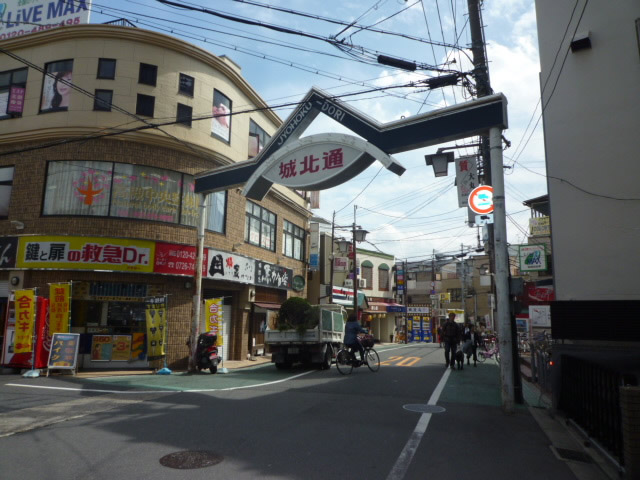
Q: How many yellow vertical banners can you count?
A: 4